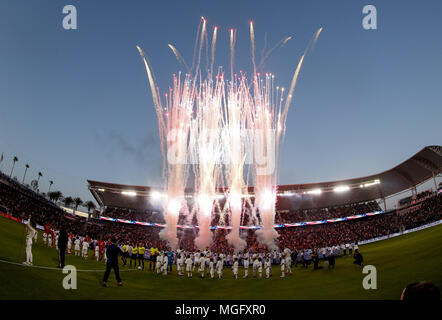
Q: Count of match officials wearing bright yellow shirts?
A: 4